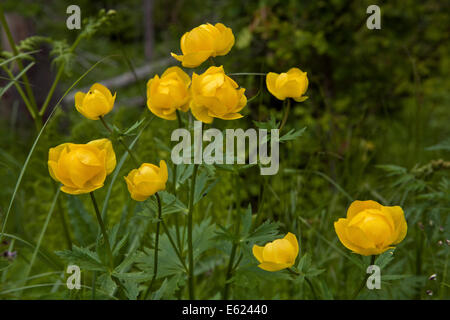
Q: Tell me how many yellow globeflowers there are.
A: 9